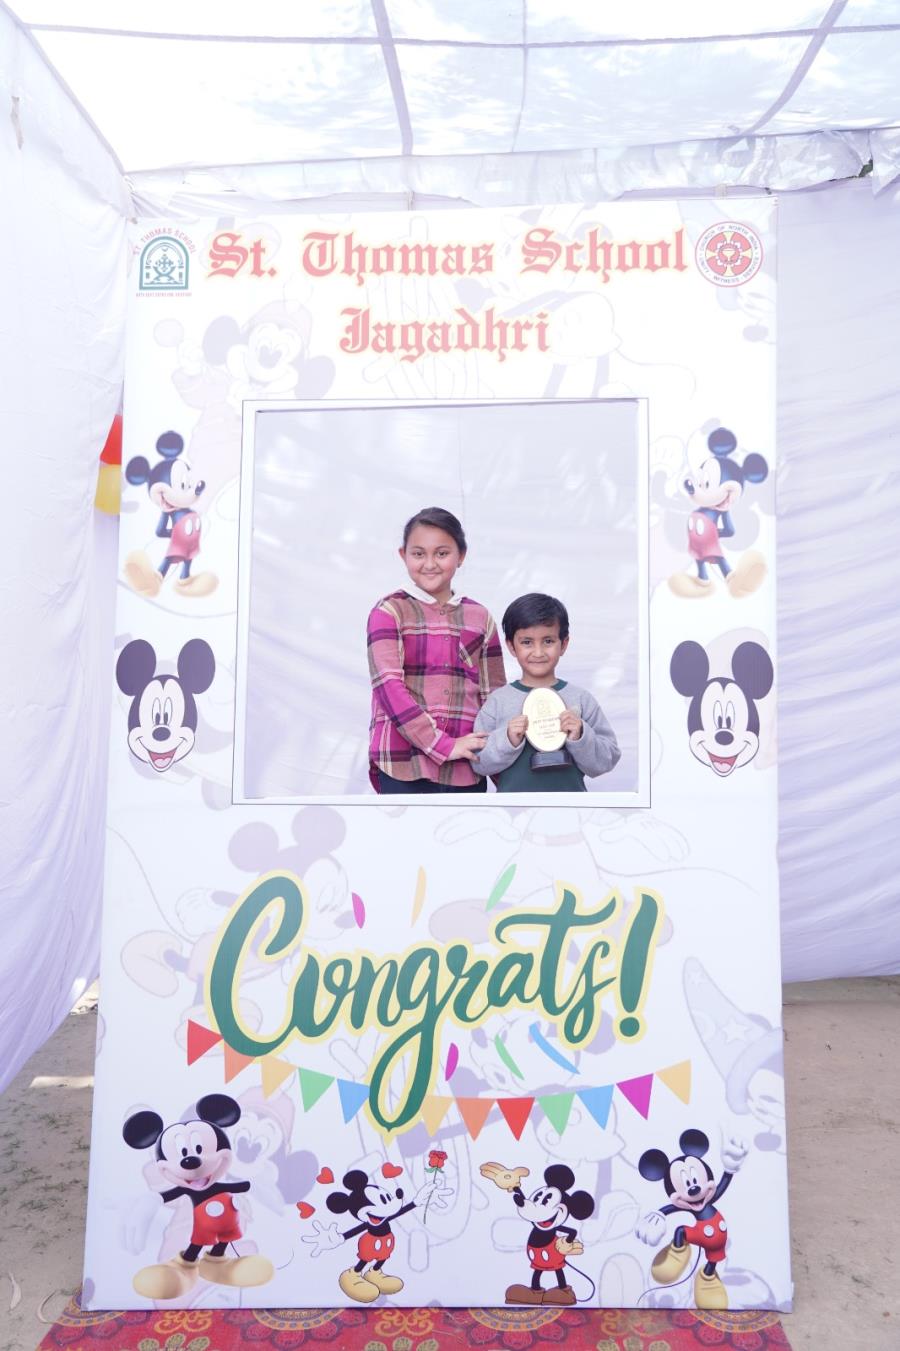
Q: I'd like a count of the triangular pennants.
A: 12